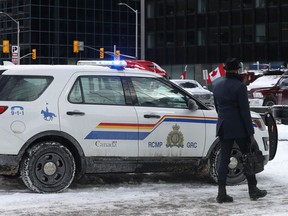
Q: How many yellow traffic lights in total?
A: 5